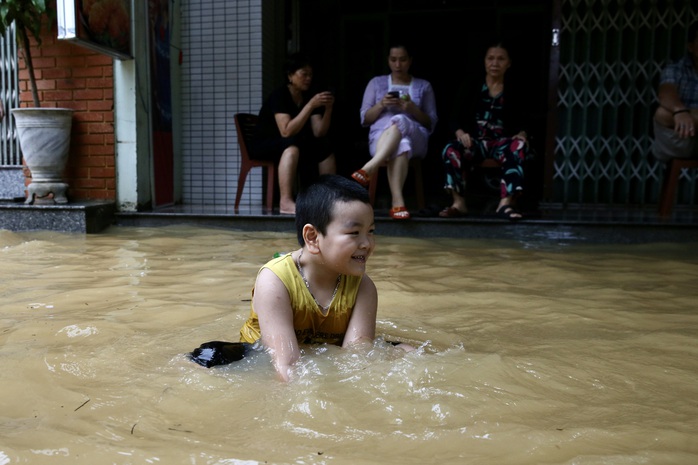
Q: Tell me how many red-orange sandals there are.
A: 2